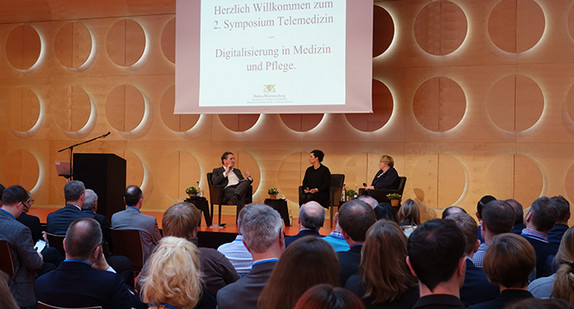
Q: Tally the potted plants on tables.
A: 4